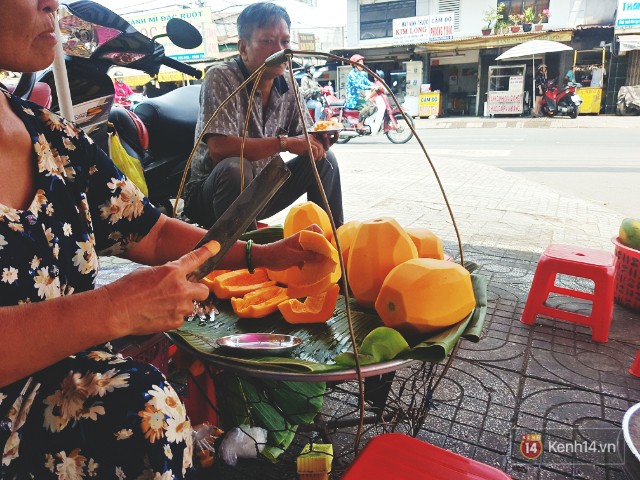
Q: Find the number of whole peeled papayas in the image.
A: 5